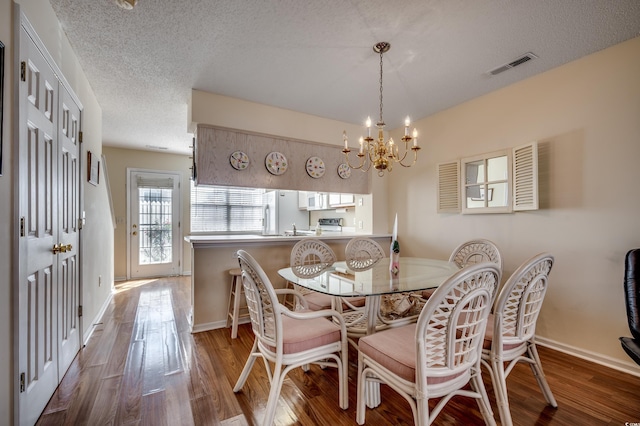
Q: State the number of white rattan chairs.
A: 6